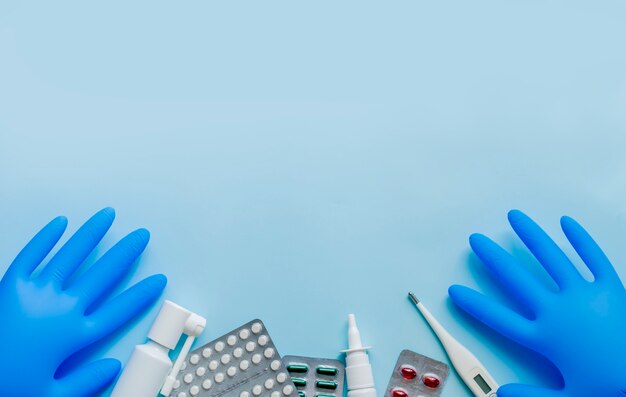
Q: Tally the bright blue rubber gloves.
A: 2